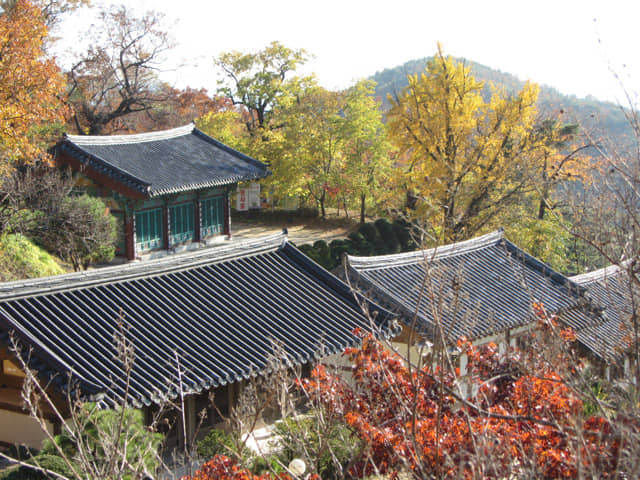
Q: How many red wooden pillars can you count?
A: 4